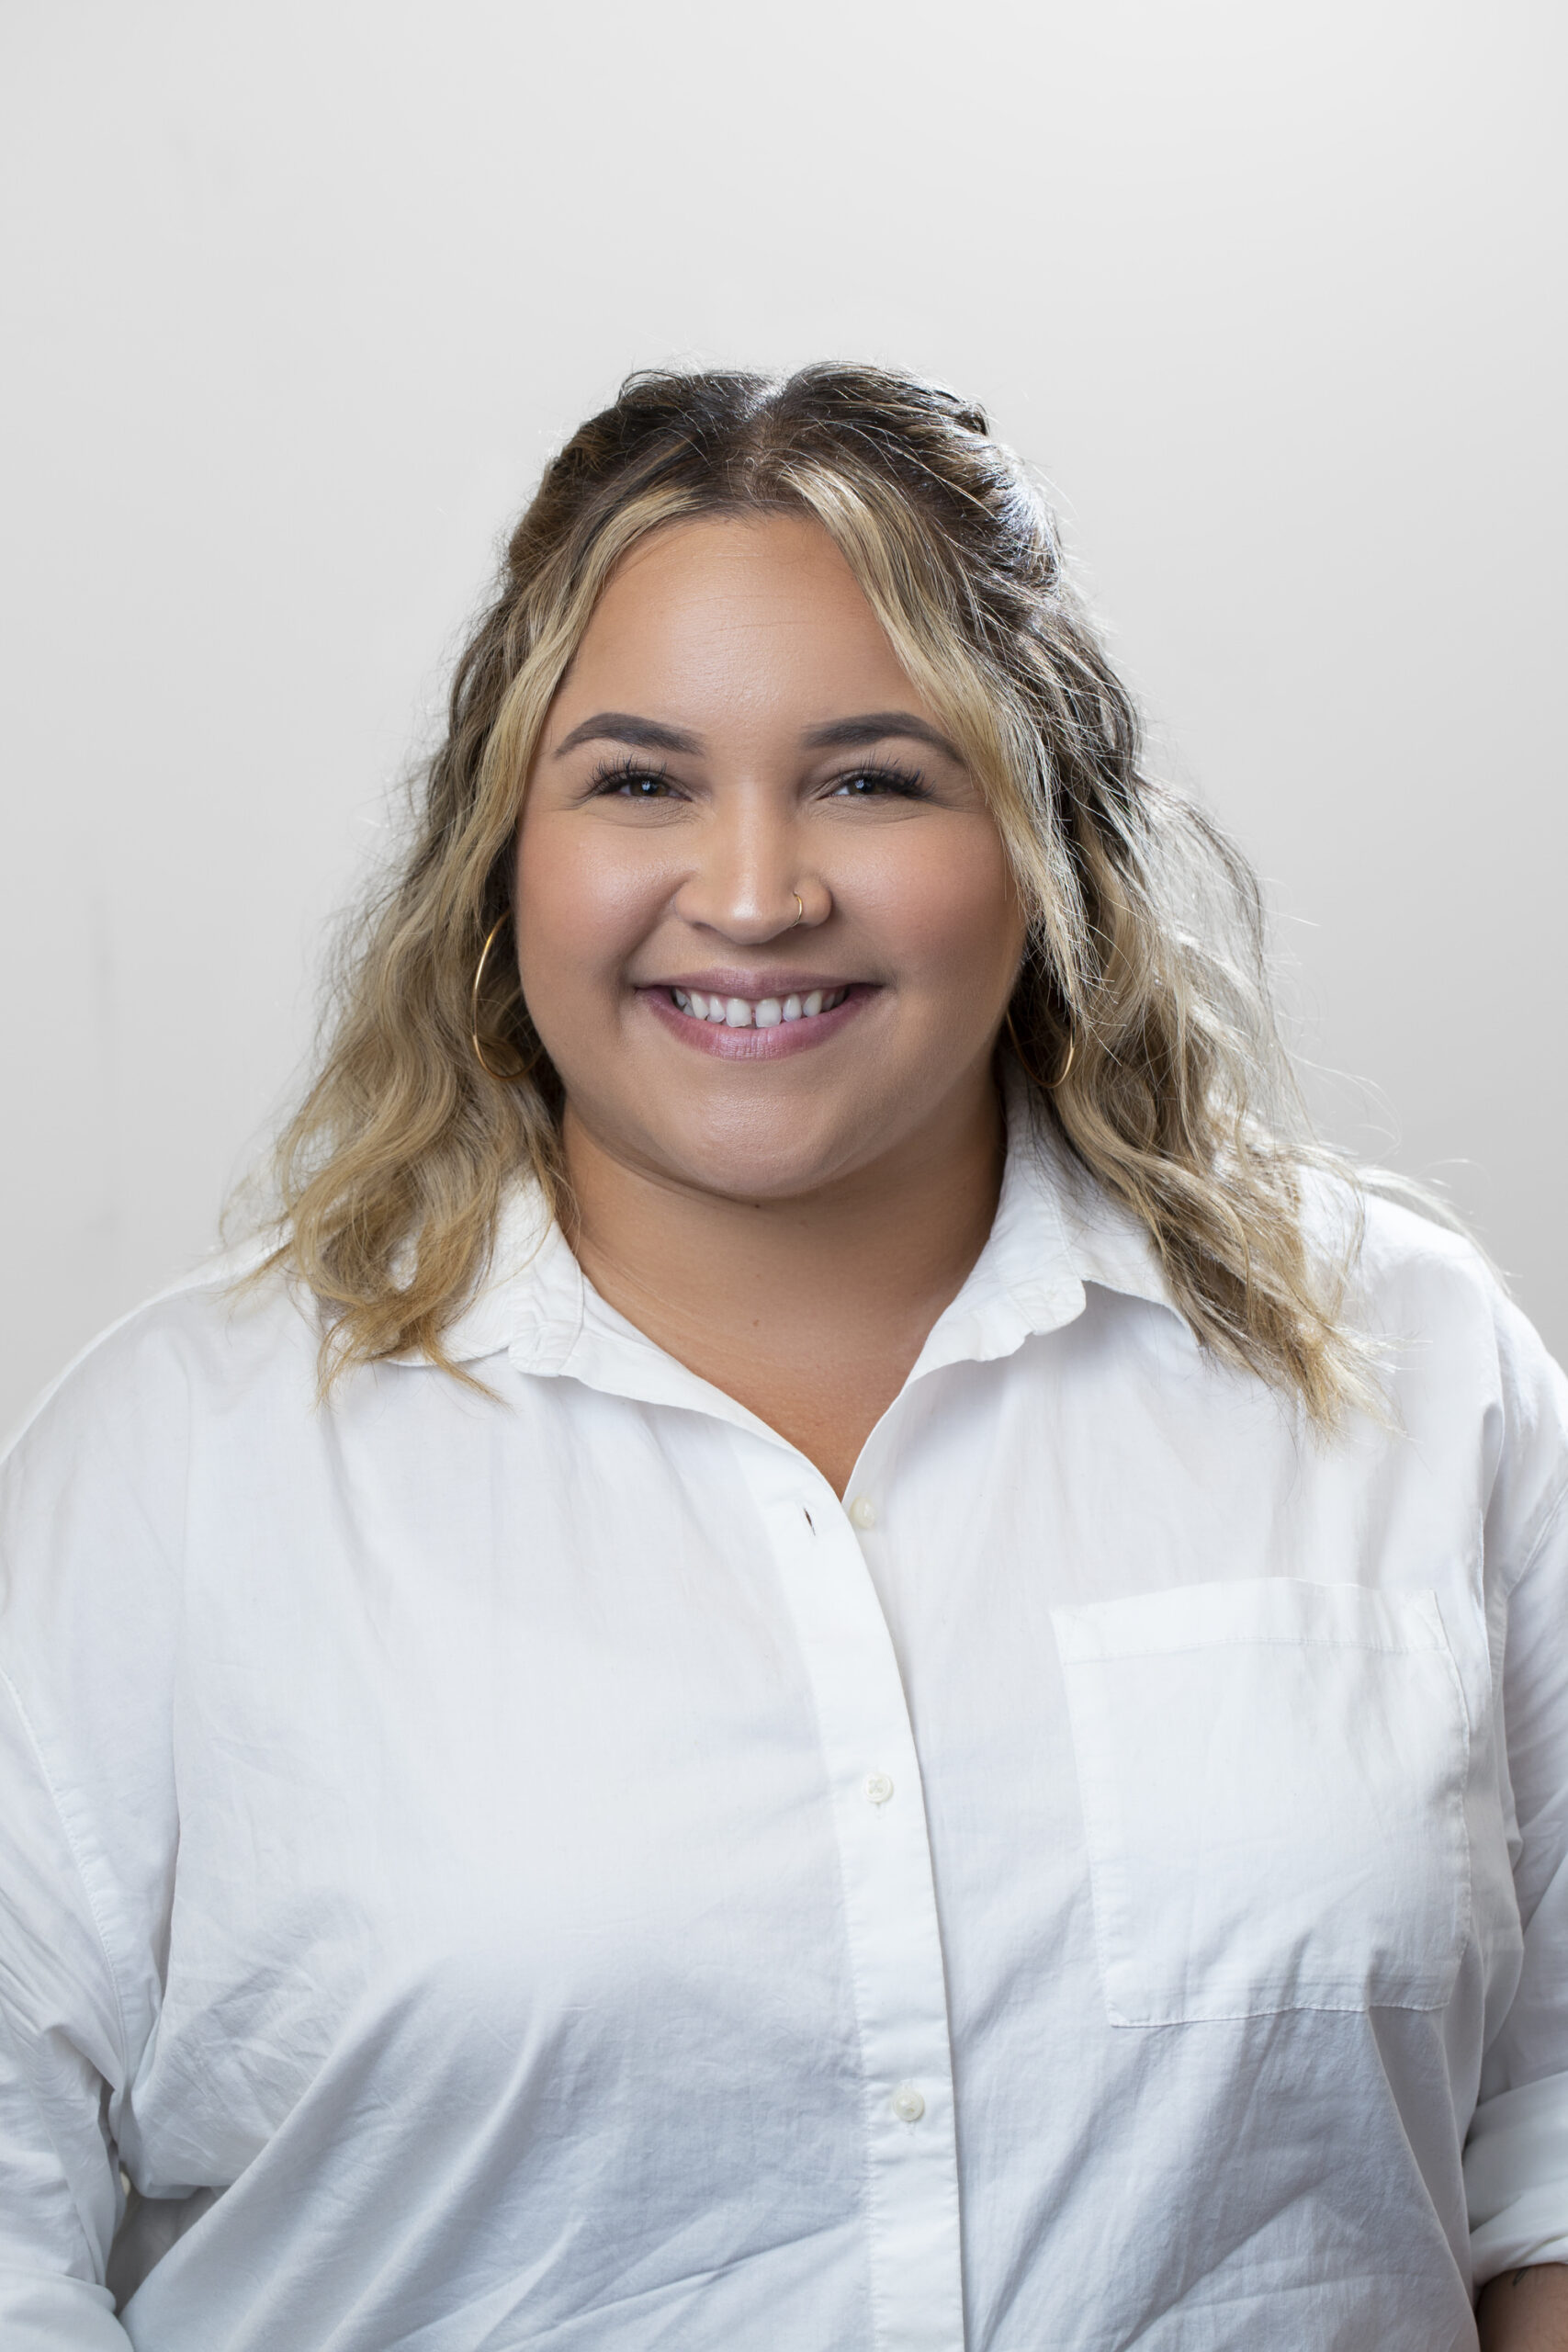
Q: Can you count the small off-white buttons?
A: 3